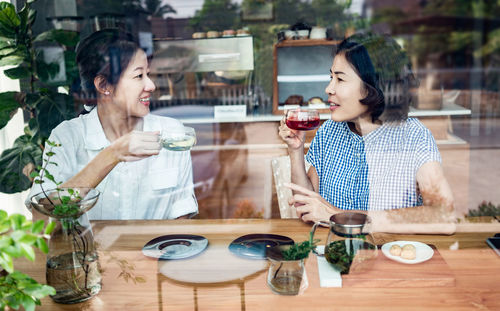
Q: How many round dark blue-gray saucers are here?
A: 2